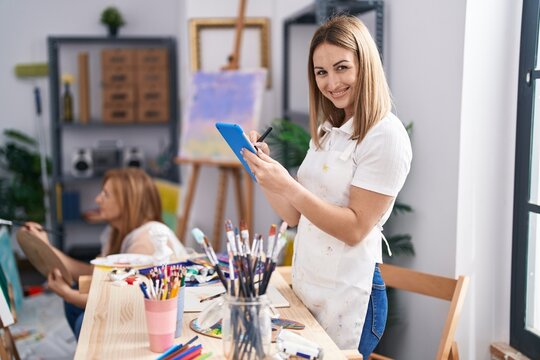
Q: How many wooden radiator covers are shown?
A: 0